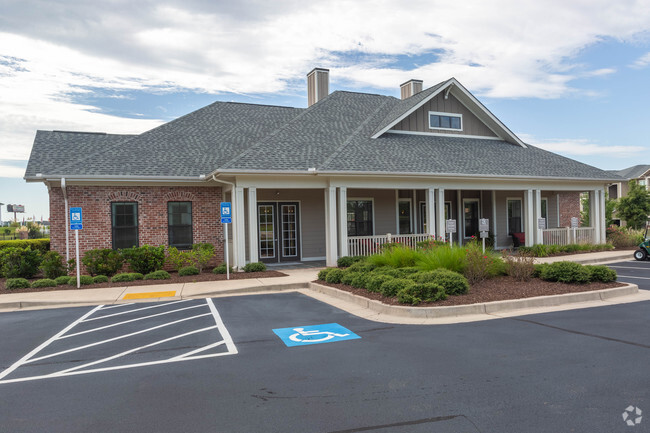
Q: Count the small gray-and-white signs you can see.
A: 4